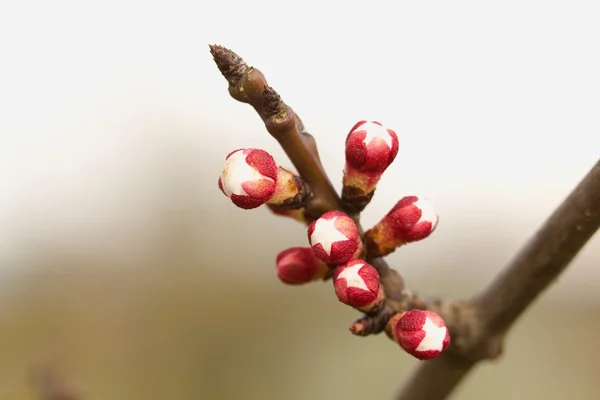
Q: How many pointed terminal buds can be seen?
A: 1